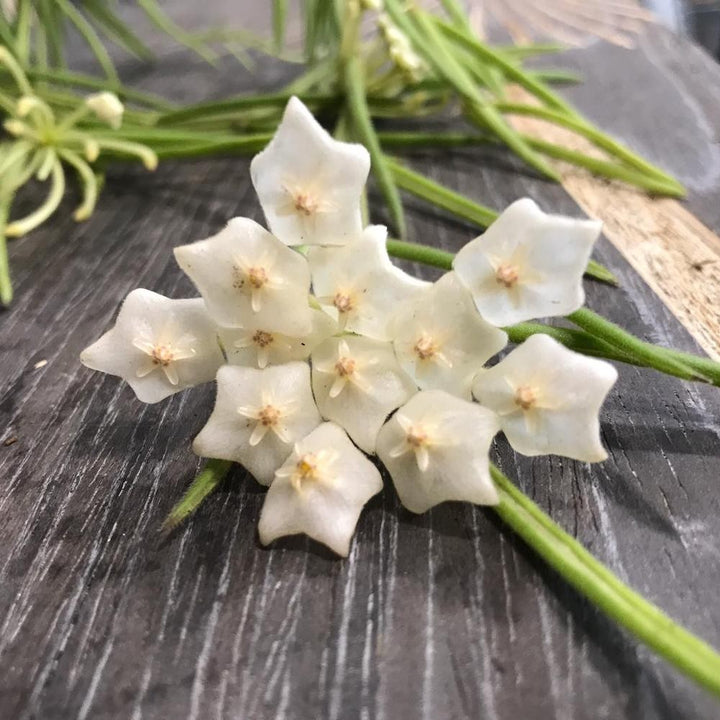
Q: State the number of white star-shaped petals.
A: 12